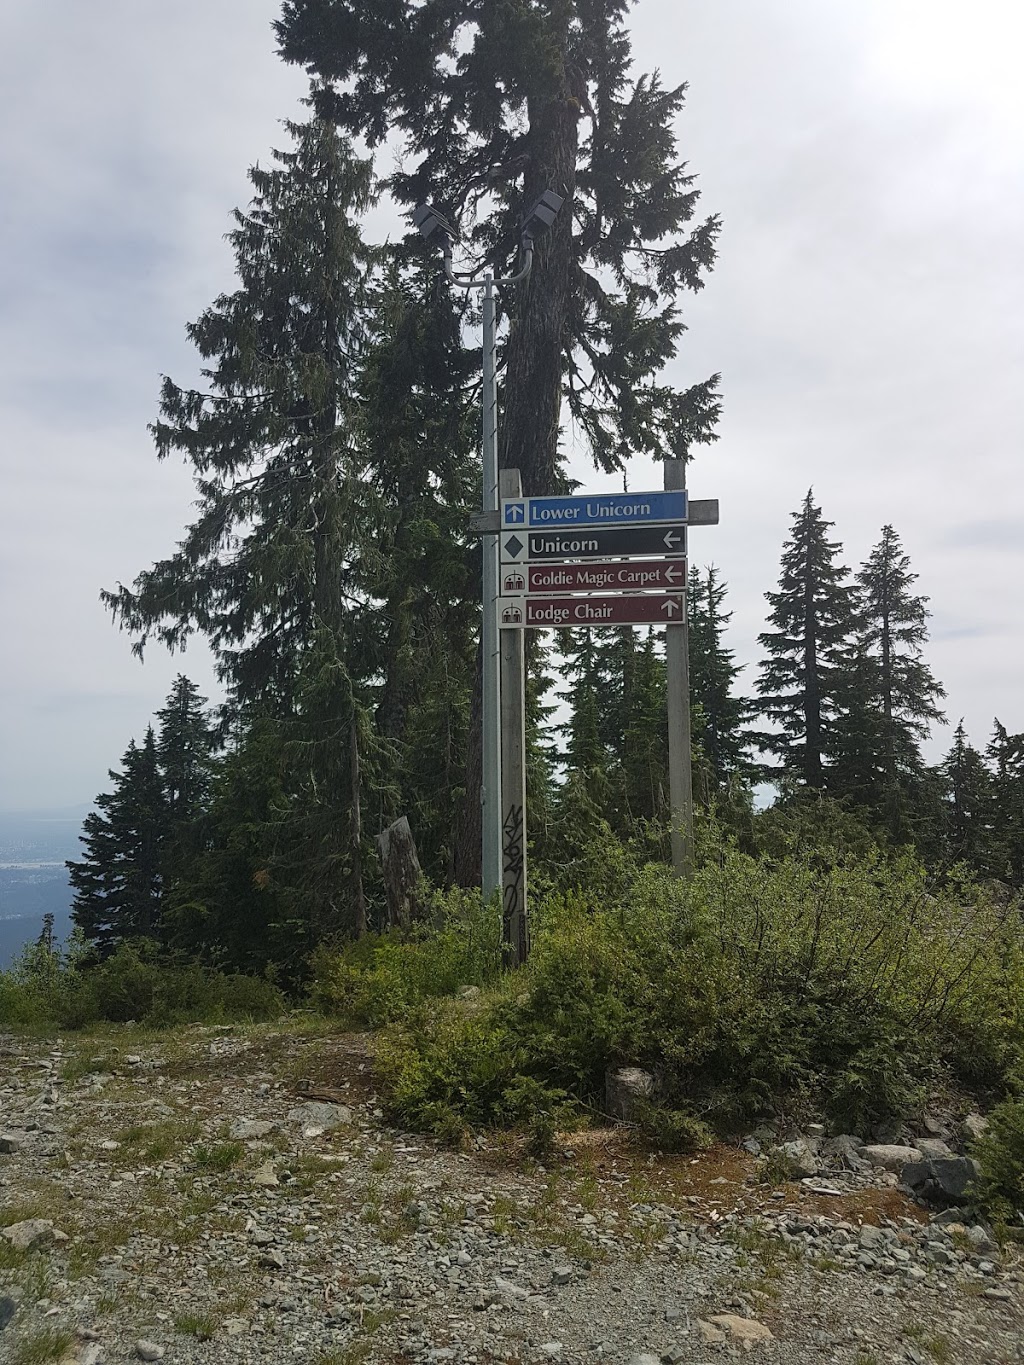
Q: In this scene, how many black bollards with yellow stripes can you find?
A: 0